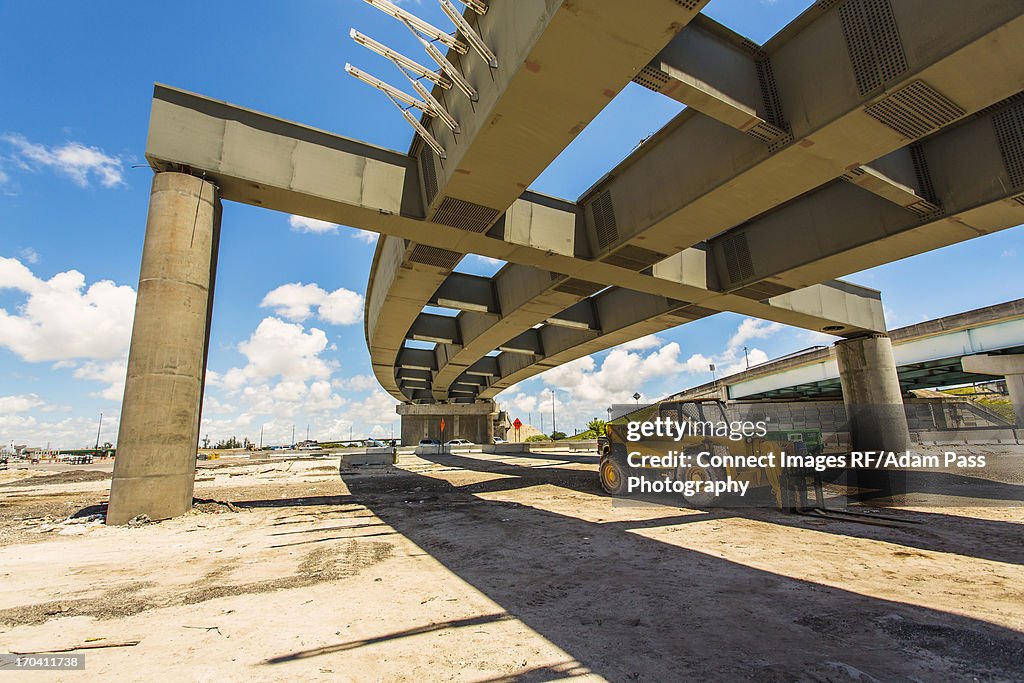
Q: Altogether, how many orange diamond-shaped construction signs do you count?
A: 2